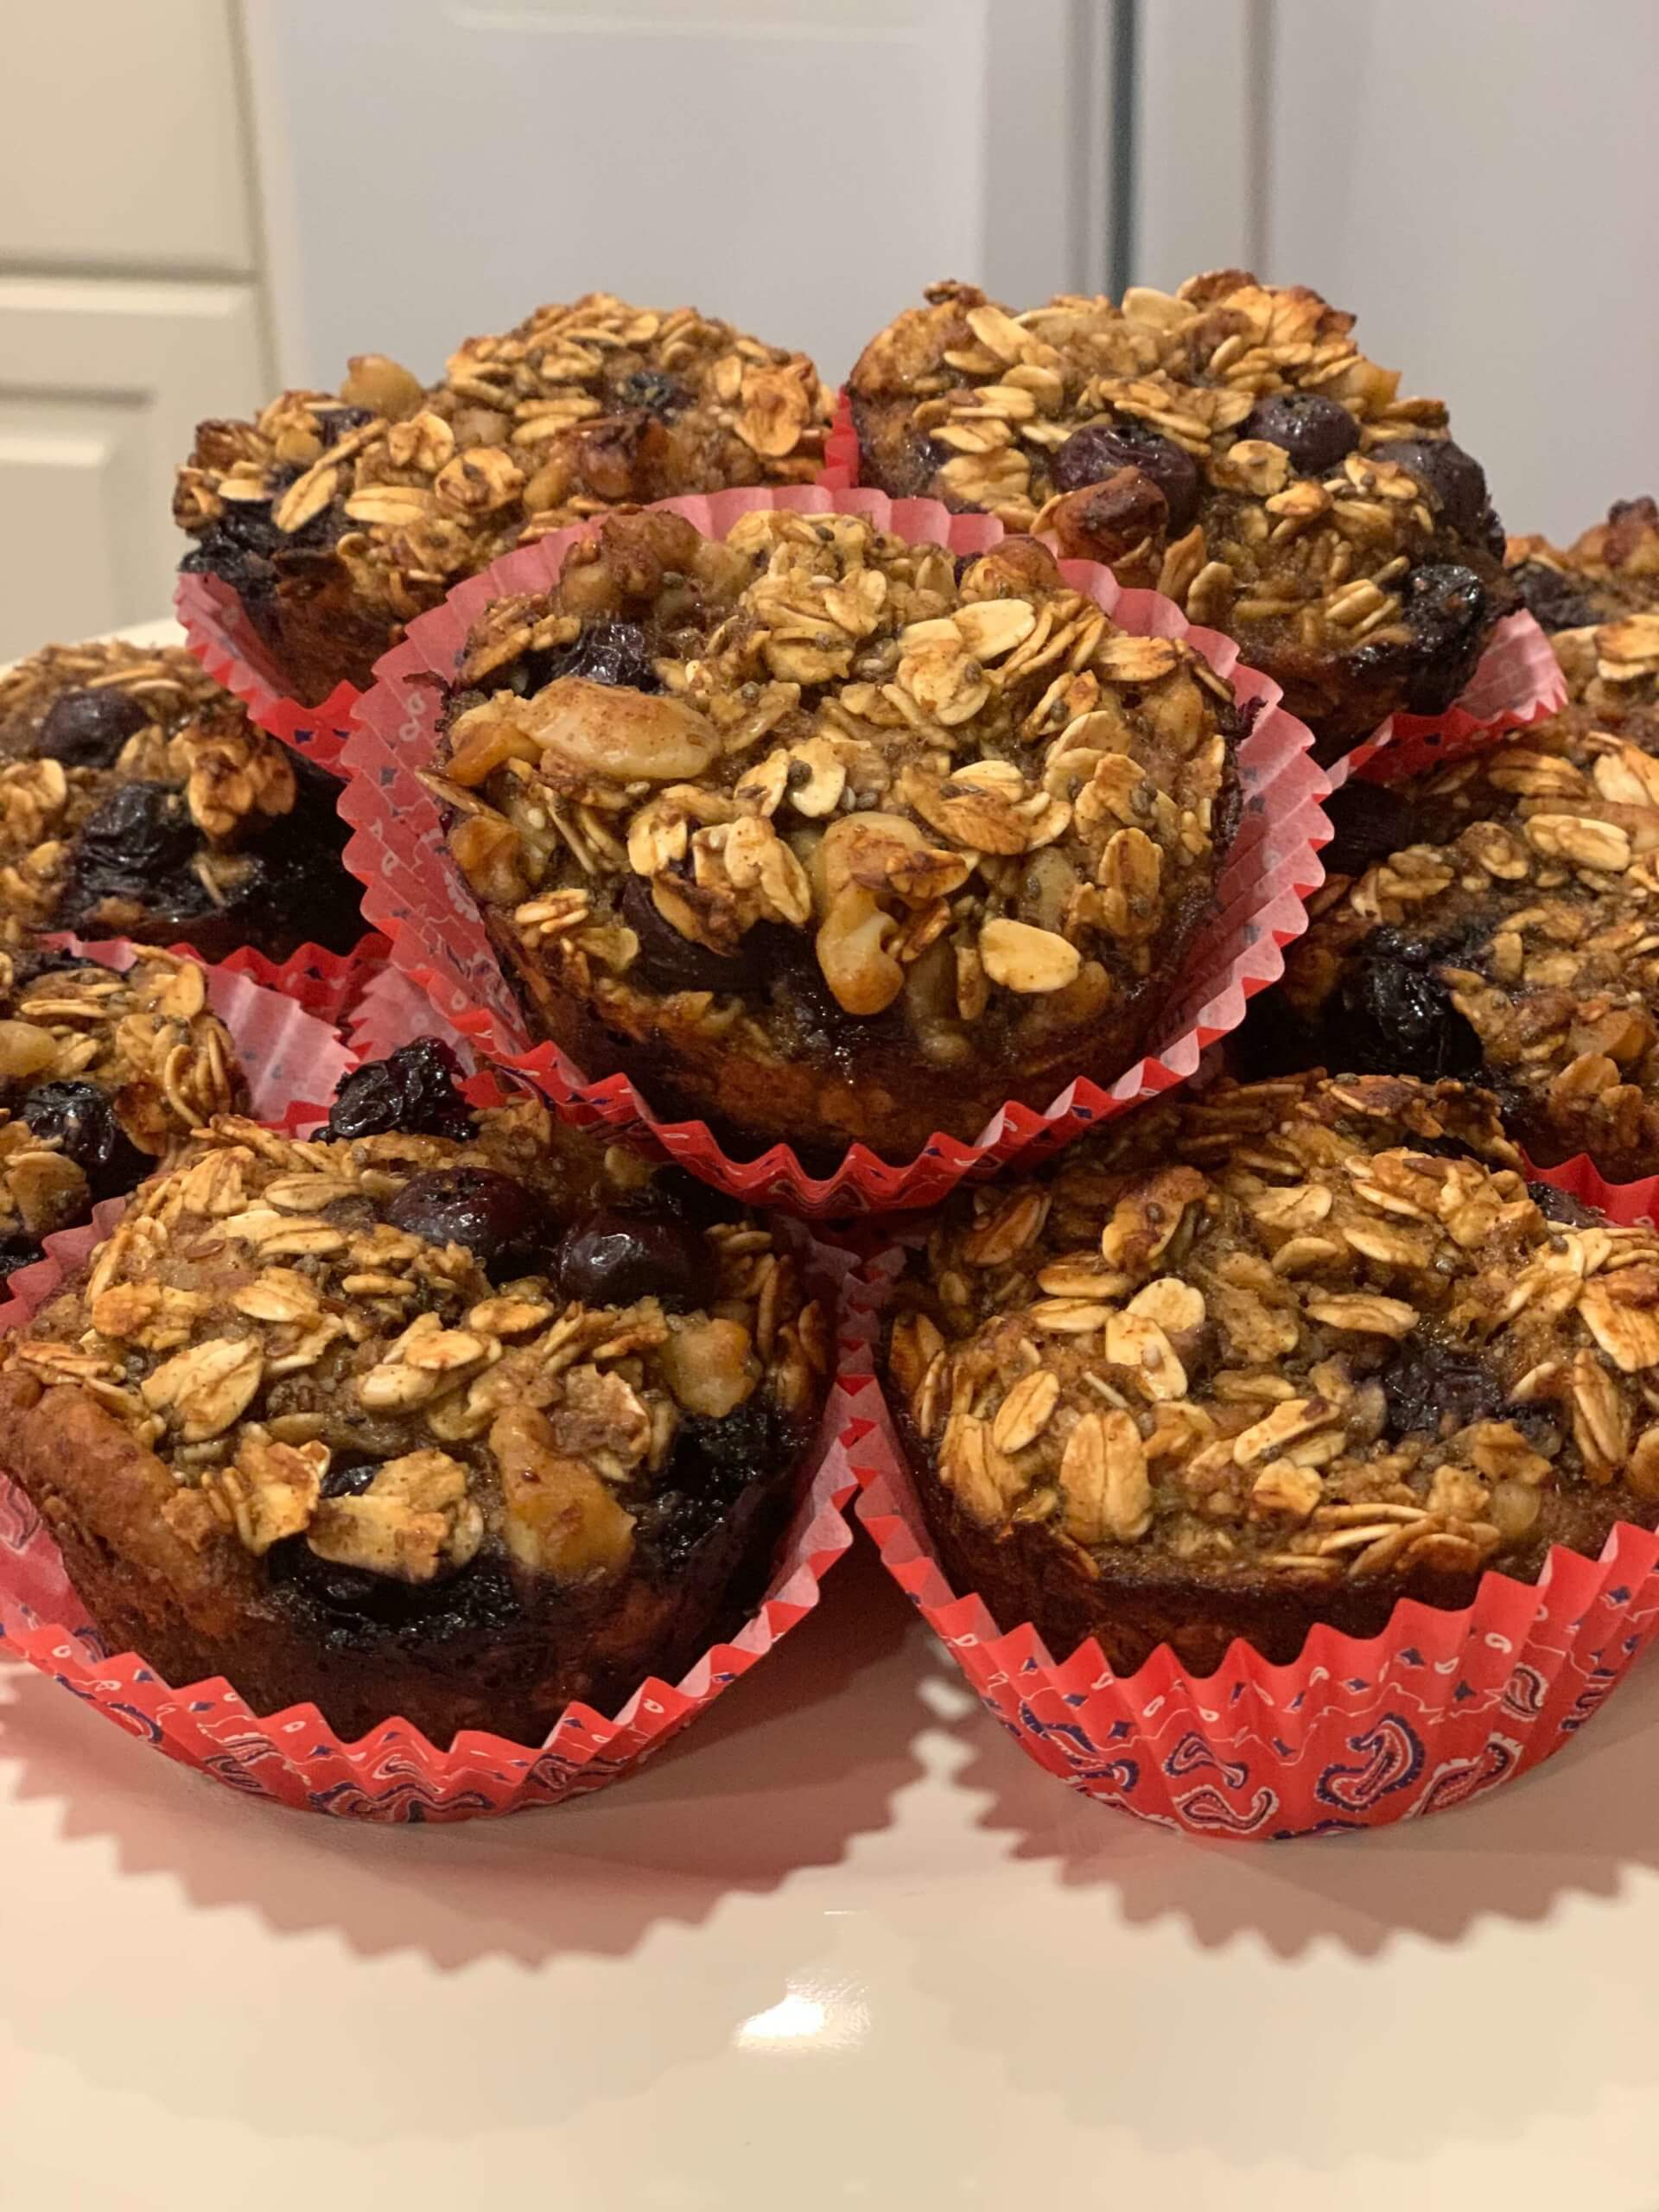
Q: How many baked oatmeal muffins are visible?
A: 9